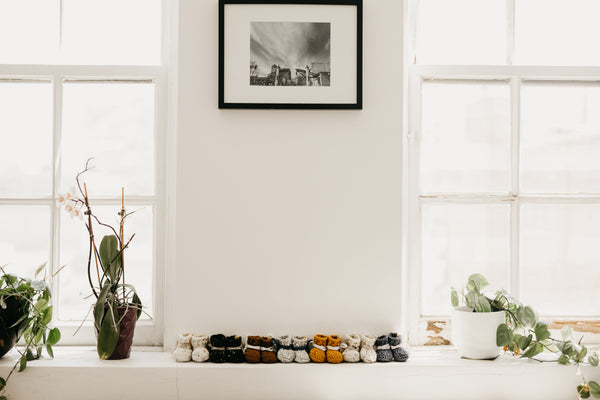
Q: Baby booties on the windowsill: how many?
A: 14